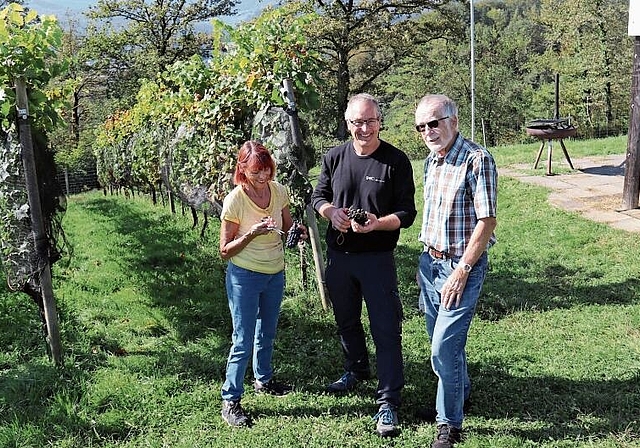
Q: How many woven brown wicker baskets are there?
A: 0